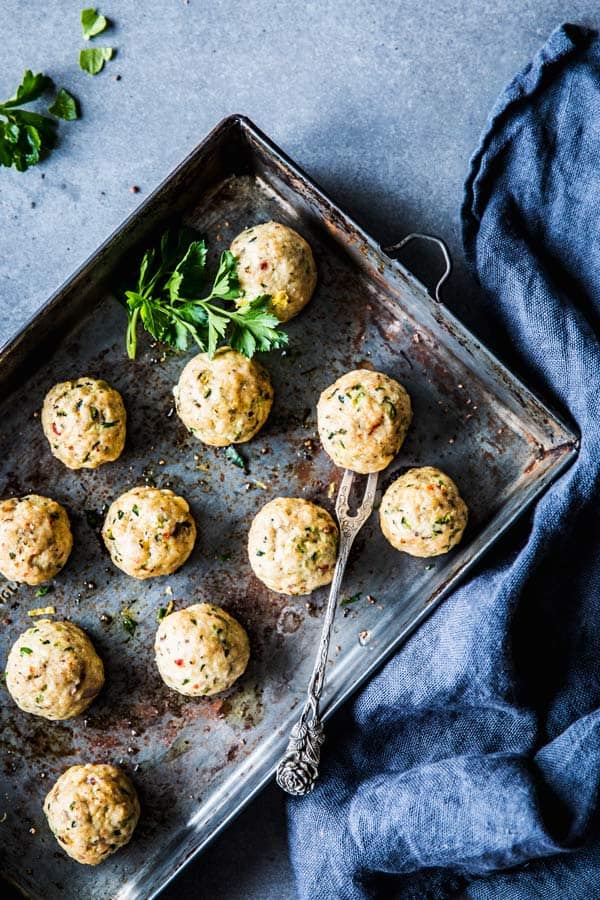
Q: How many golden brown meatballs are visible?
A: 11